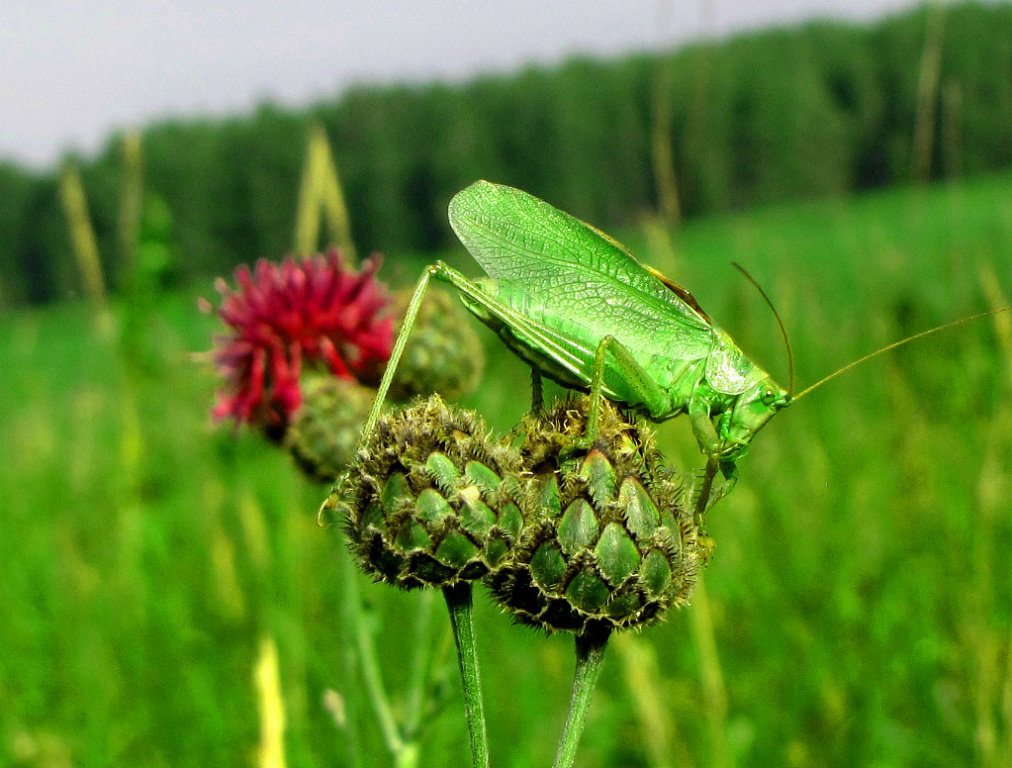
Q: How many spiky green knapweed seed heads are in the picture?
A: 4